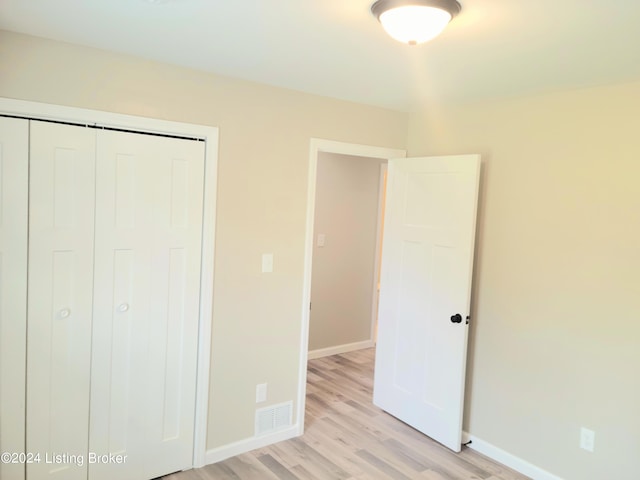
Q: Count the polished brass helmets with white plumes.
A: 0